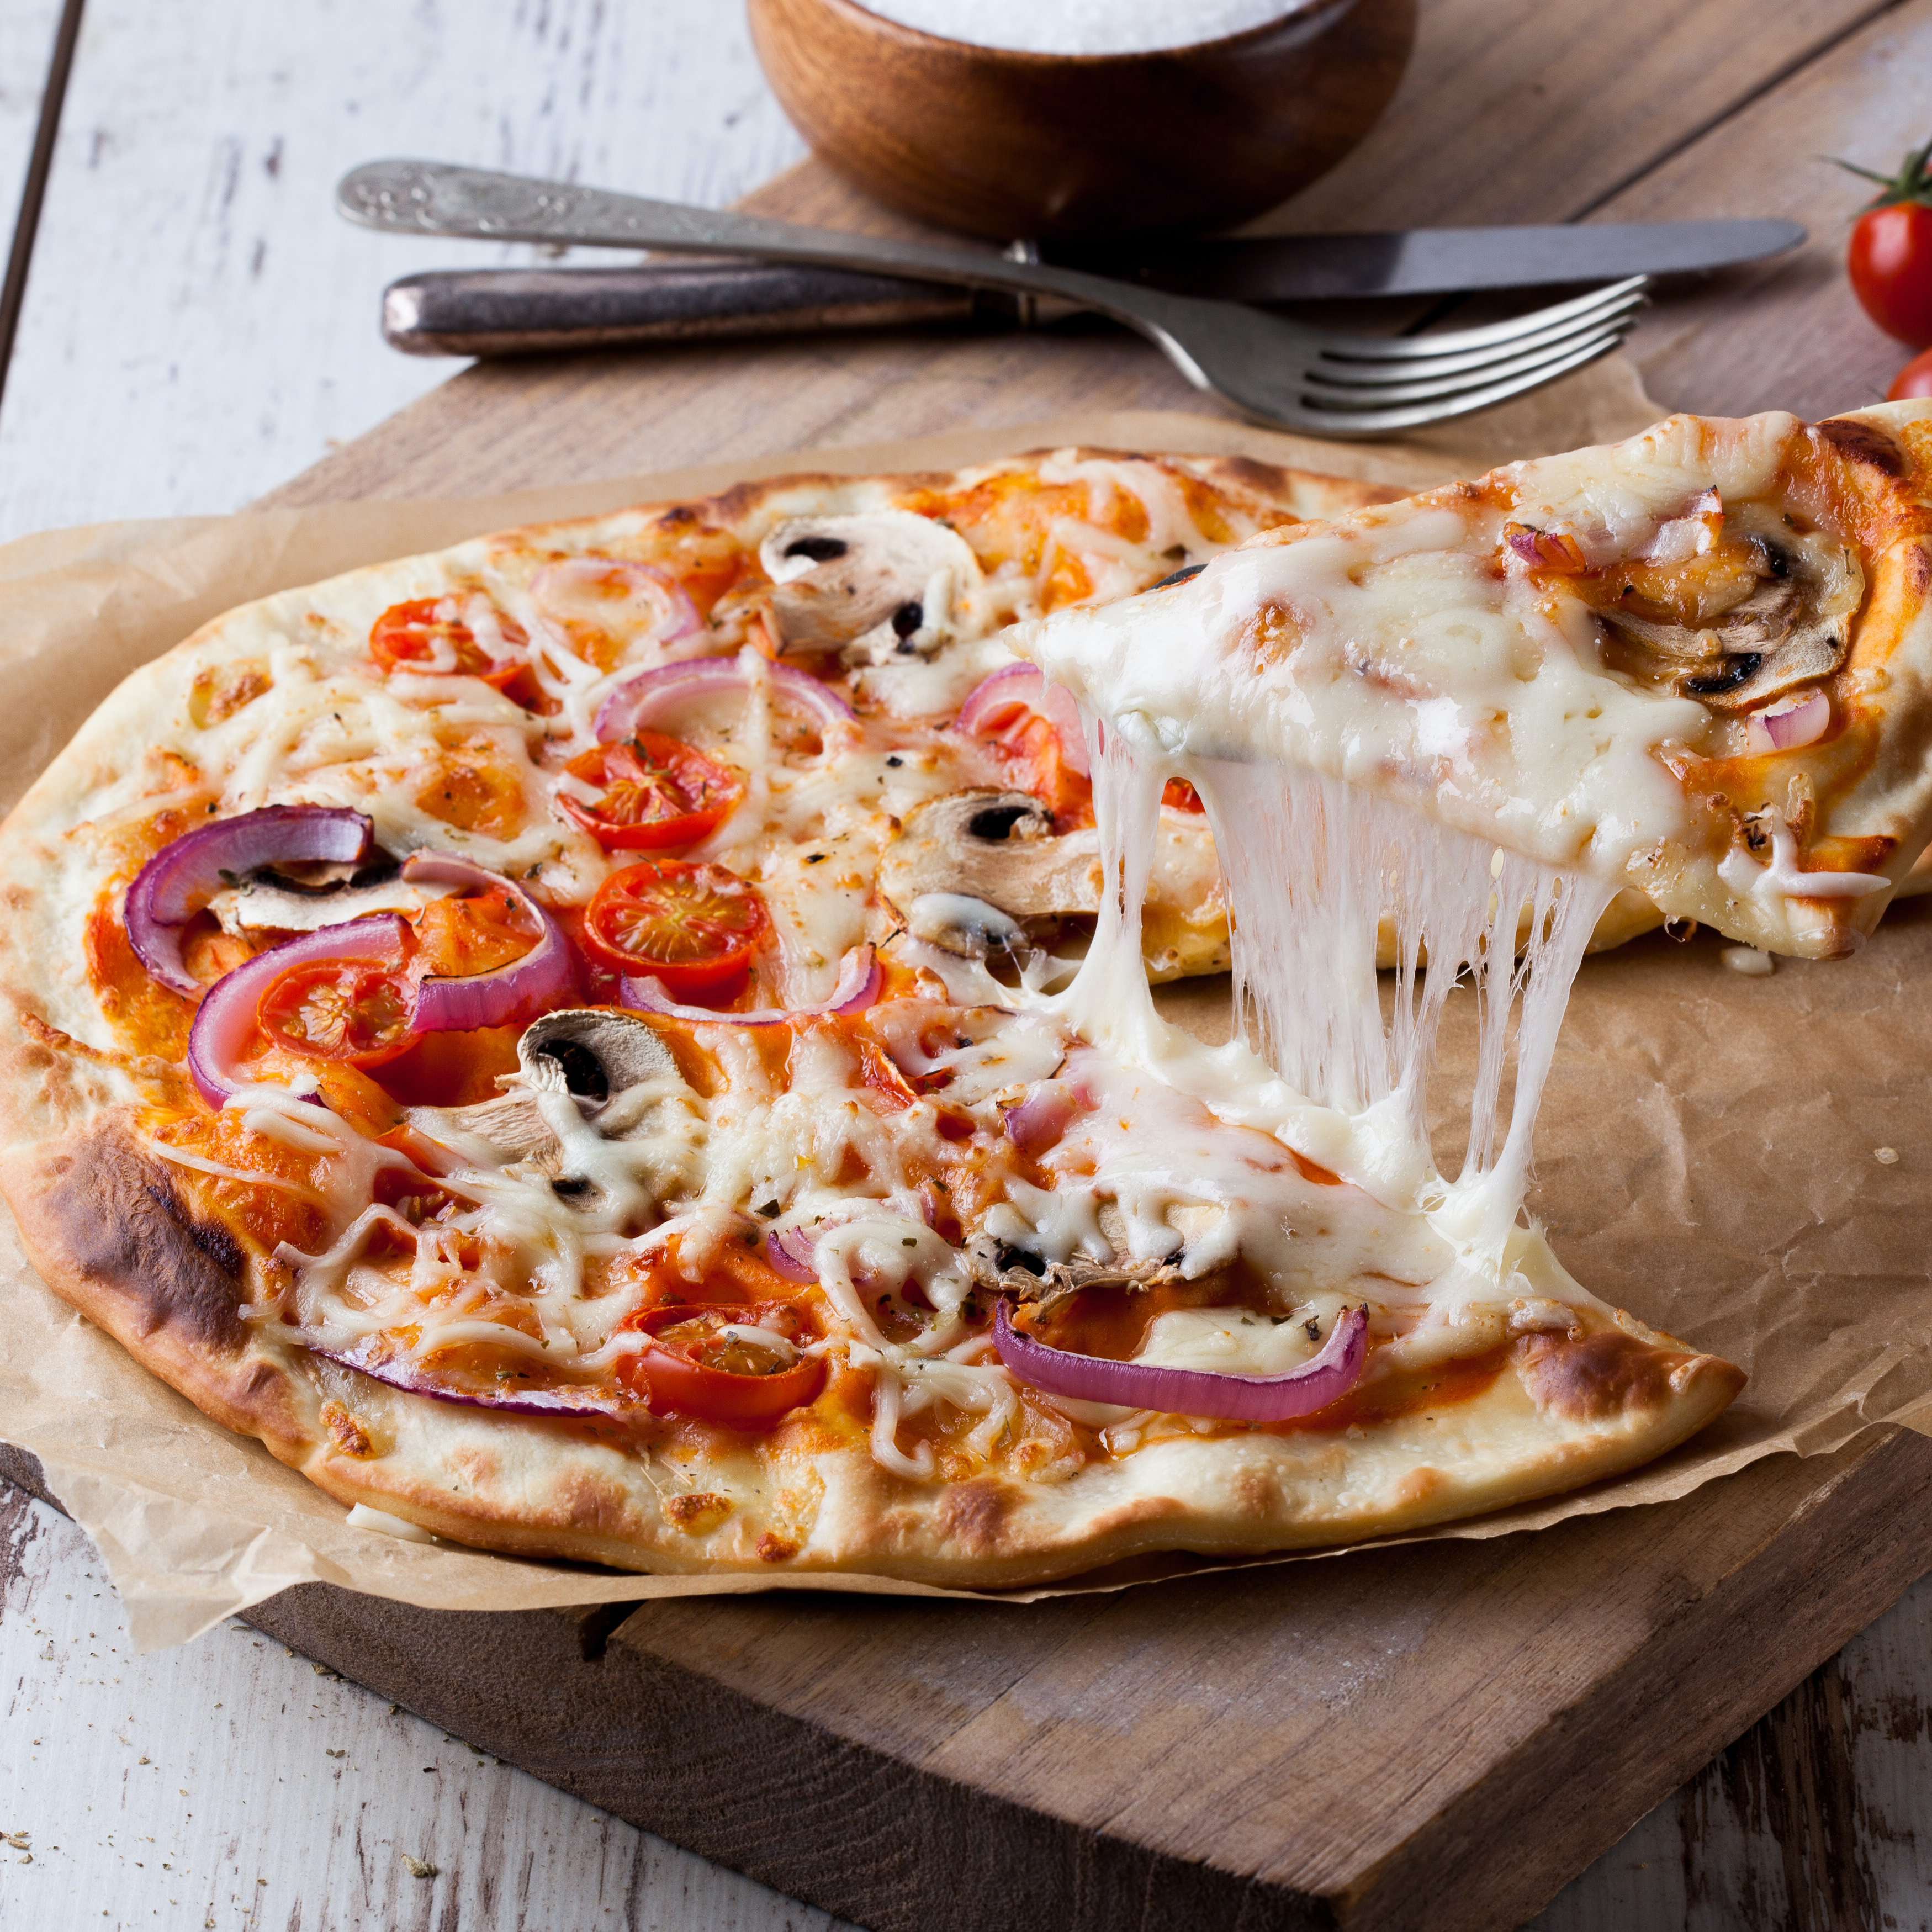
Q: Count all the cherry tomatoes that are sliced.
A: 5